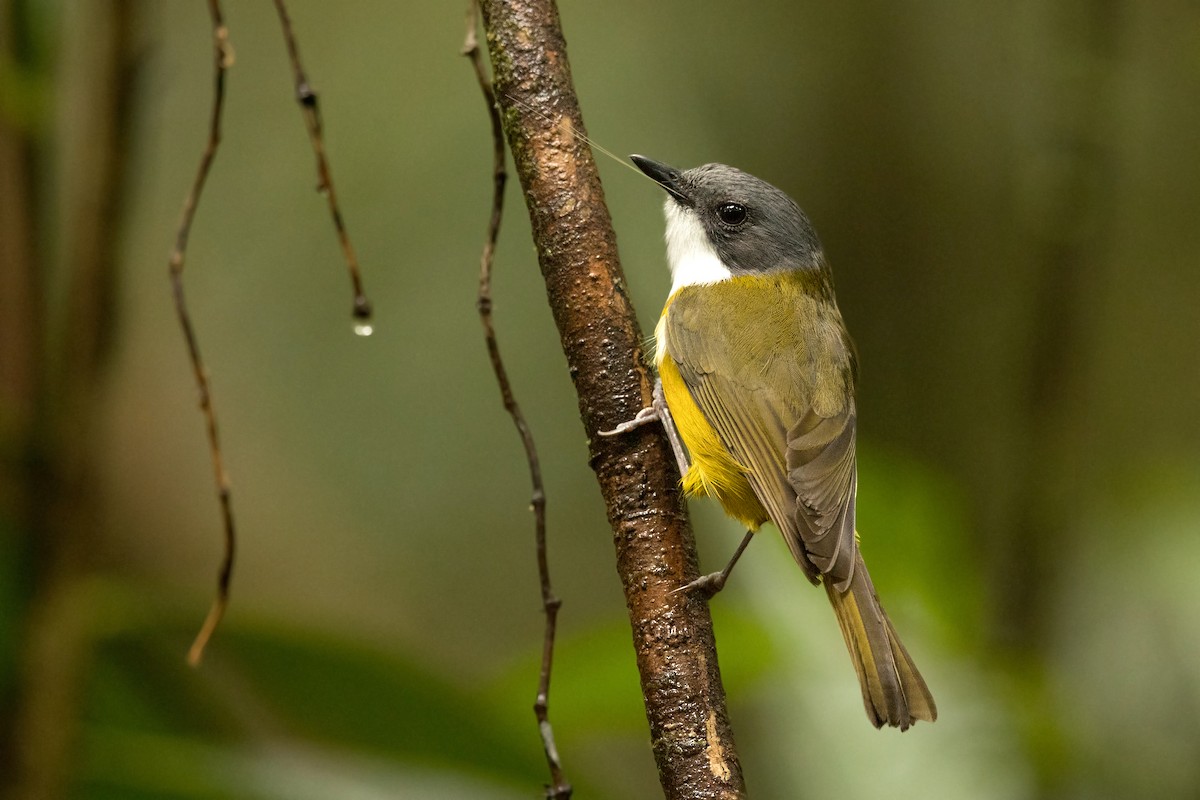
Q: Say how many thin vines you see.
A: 3